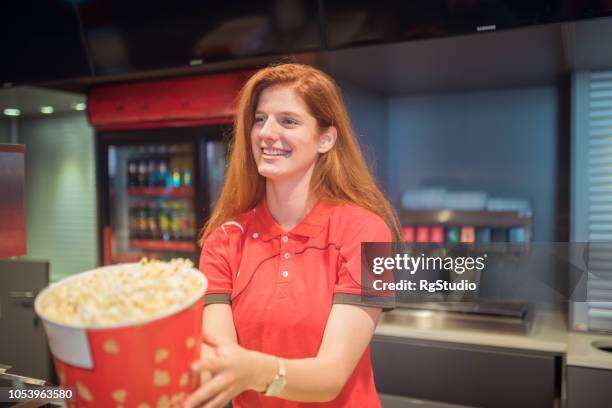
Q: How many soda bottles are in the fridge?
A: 12